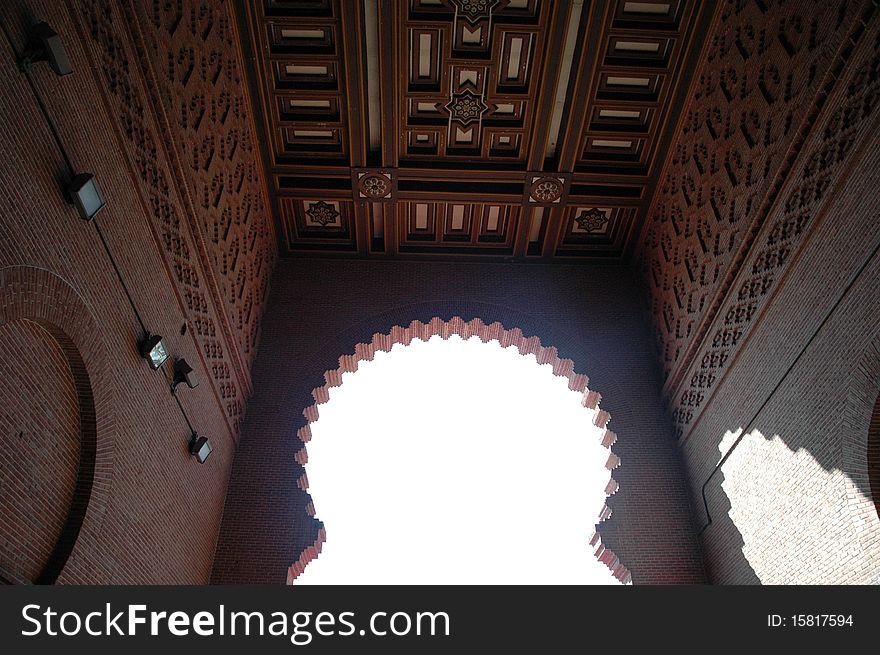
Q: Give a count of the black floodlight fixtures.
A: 5